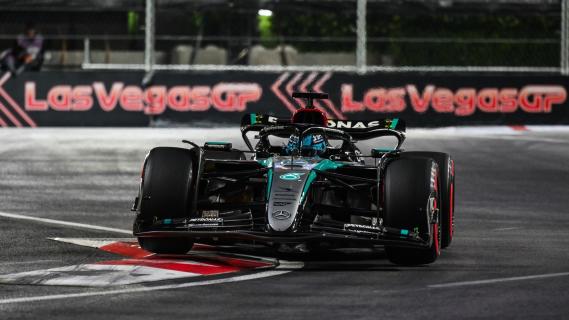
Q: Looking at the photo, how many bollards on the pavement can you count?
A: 0